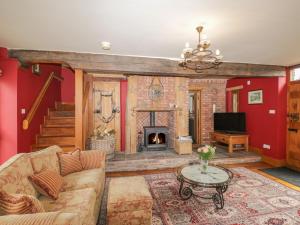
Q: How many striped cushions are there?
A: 3